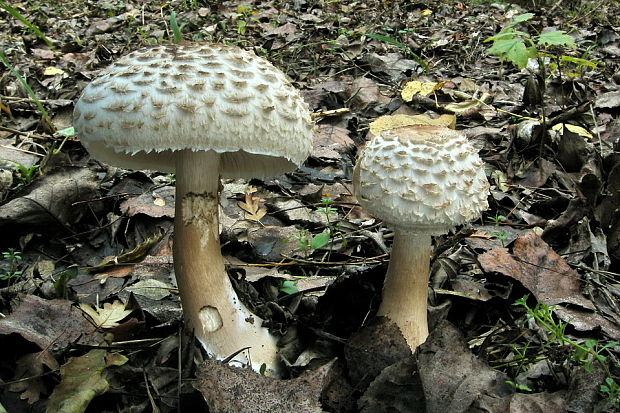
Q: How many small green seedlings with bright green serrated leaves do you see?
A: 1